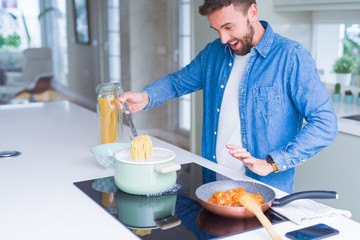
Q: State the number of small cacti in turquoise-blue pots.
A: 3